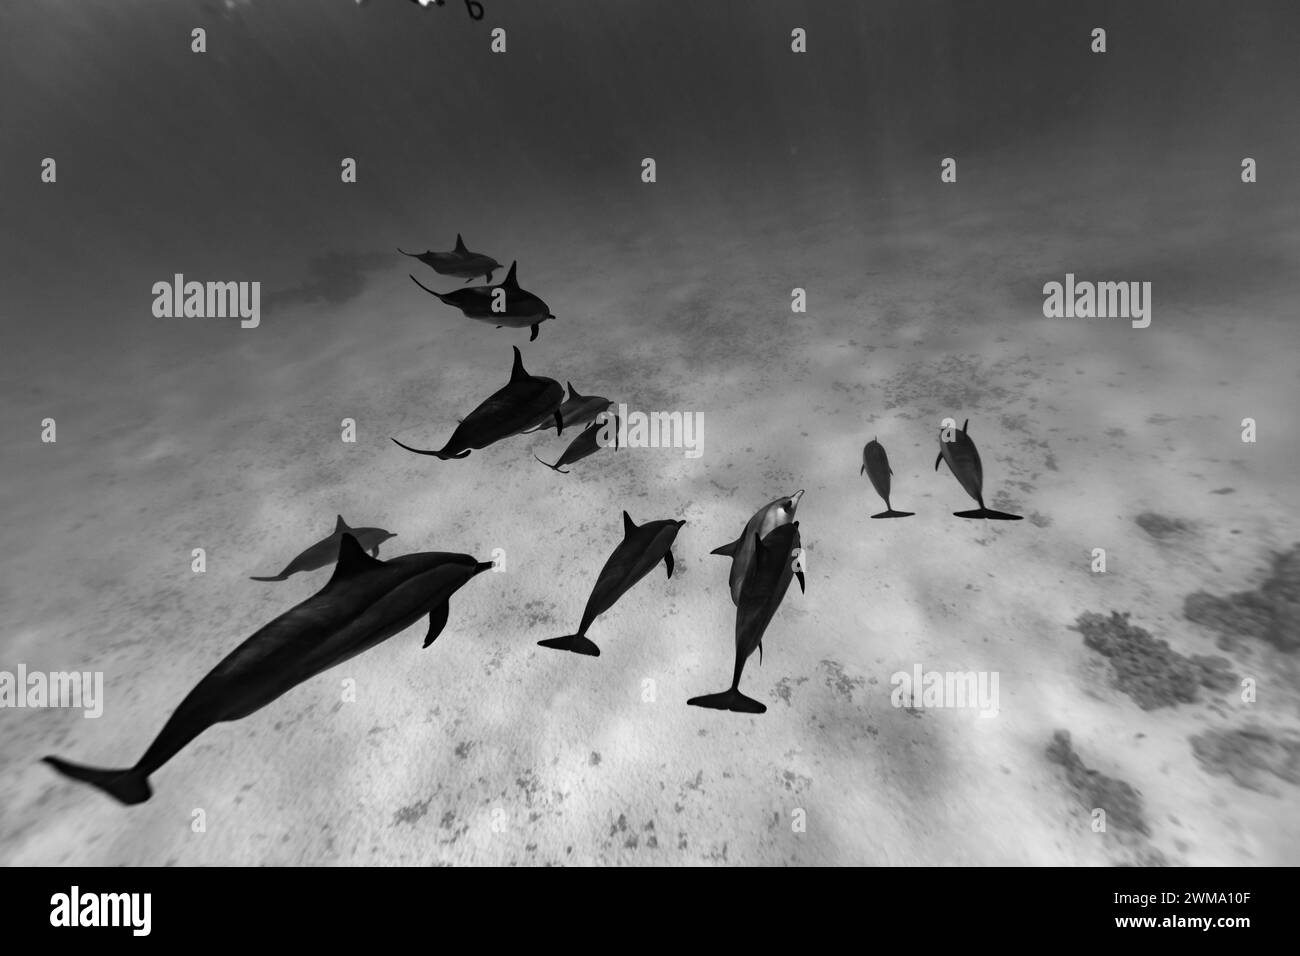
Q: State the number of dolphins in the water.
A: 12